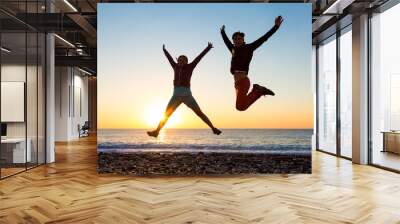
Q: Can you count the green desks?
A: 0